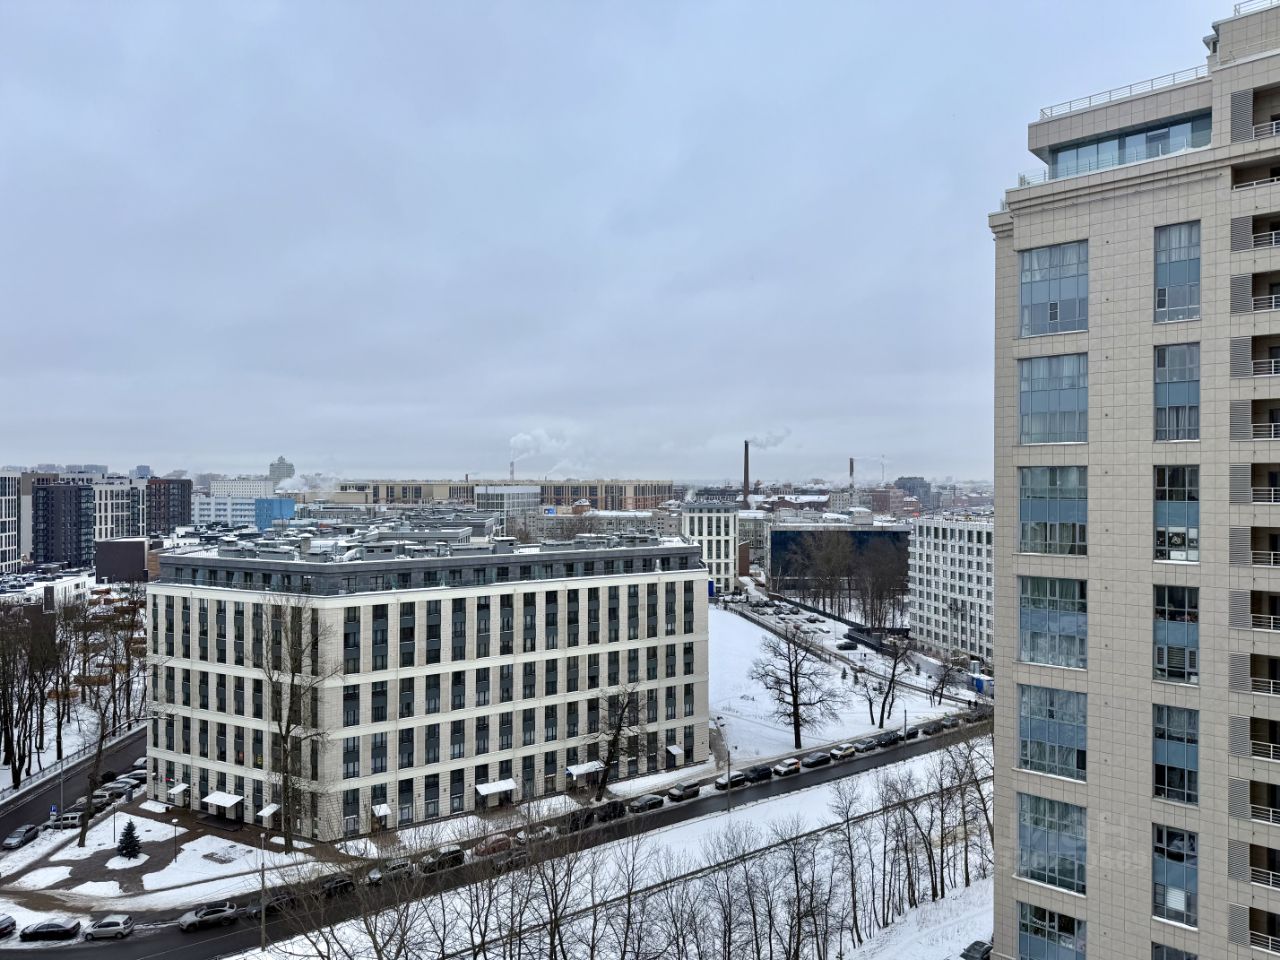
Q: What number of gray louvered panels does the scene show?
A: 13